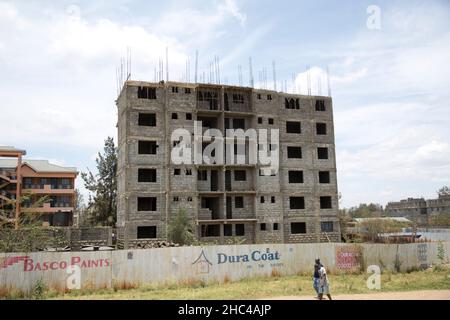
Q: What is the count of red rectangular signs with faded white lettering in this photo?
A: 1